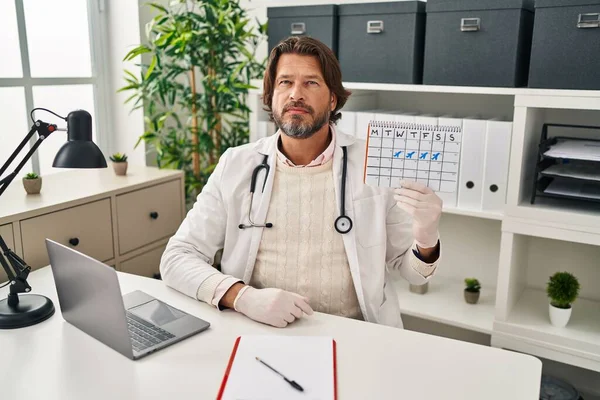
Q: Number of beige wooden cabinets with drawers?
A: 1